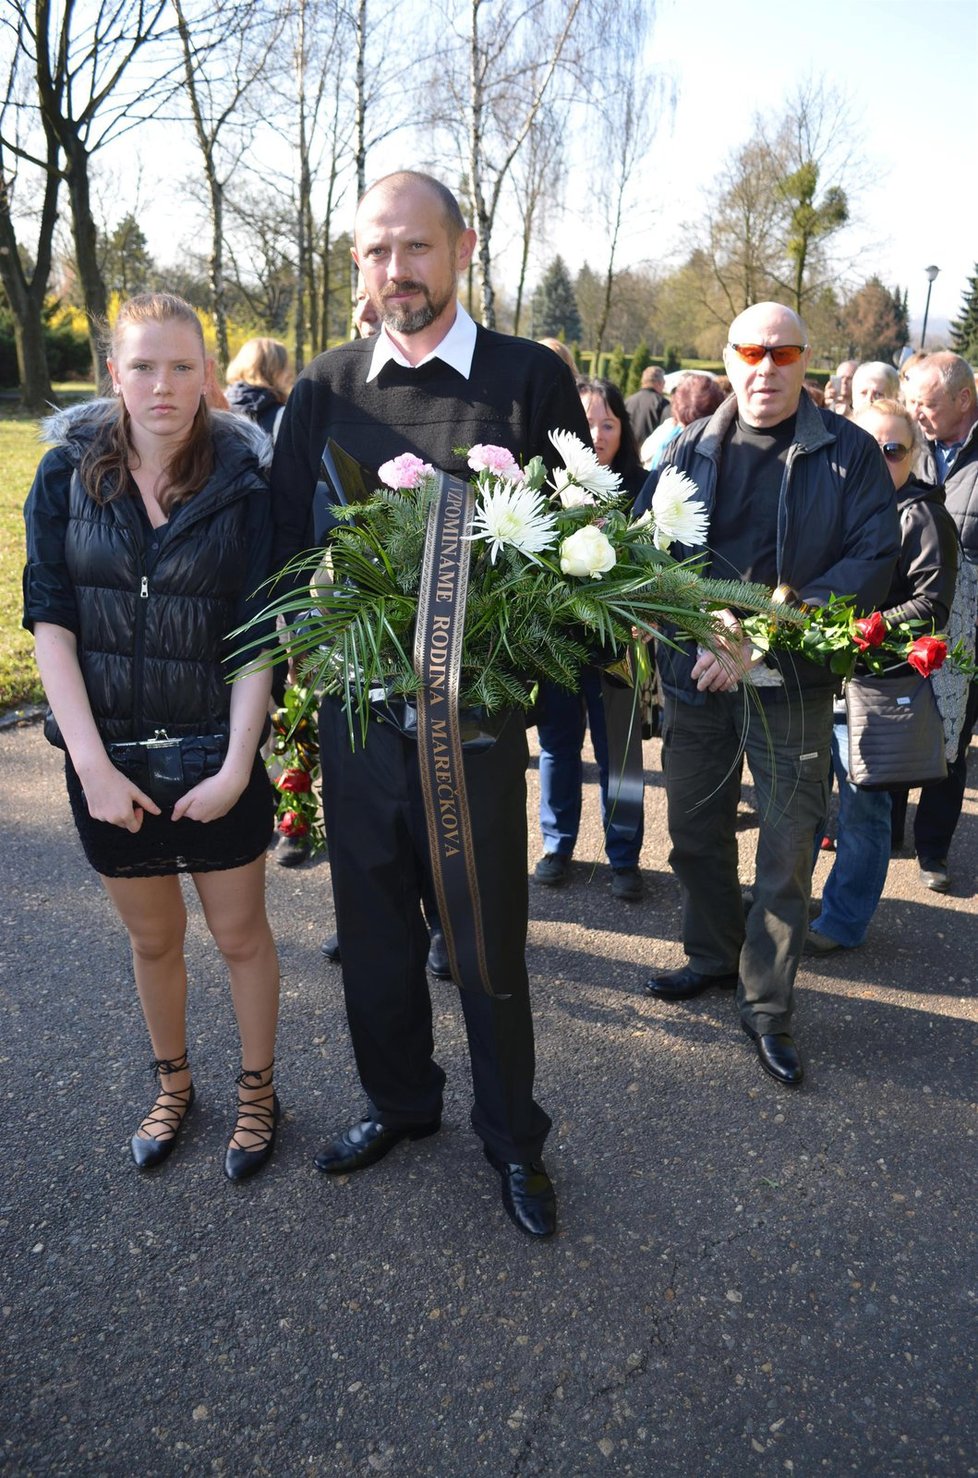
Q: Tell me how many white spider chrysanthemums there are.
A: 3